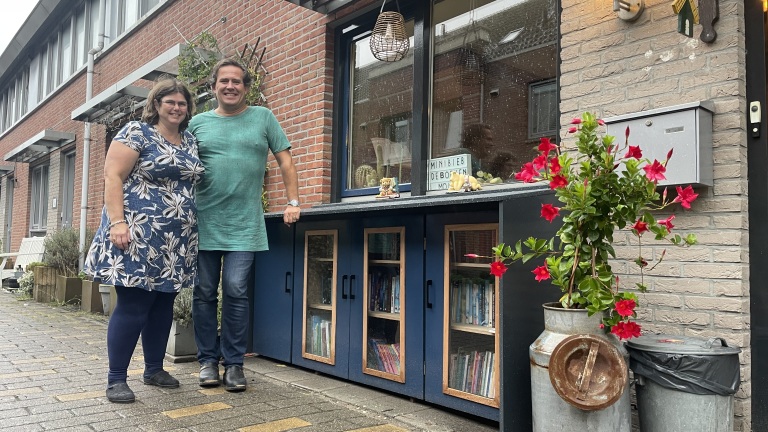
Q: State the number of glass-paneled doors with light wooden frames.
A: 3